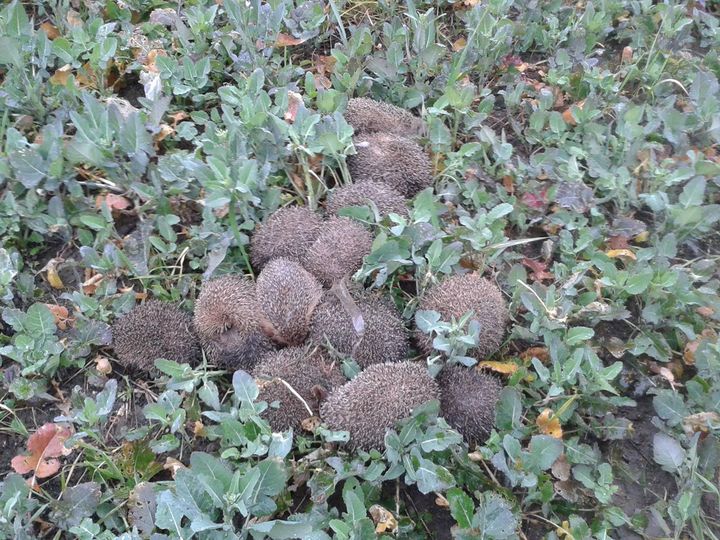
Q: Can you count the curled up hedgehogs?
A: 13